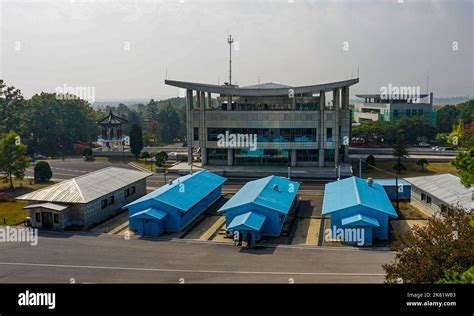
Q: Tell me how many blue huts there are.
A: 3